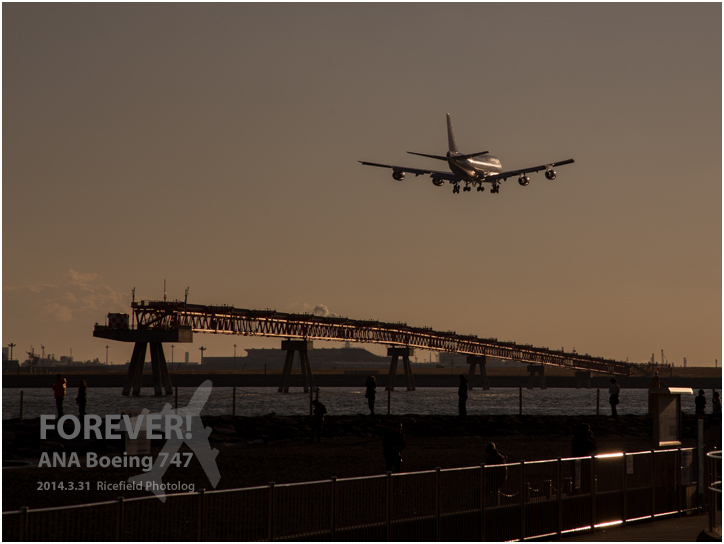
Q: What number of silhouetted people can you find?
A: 11